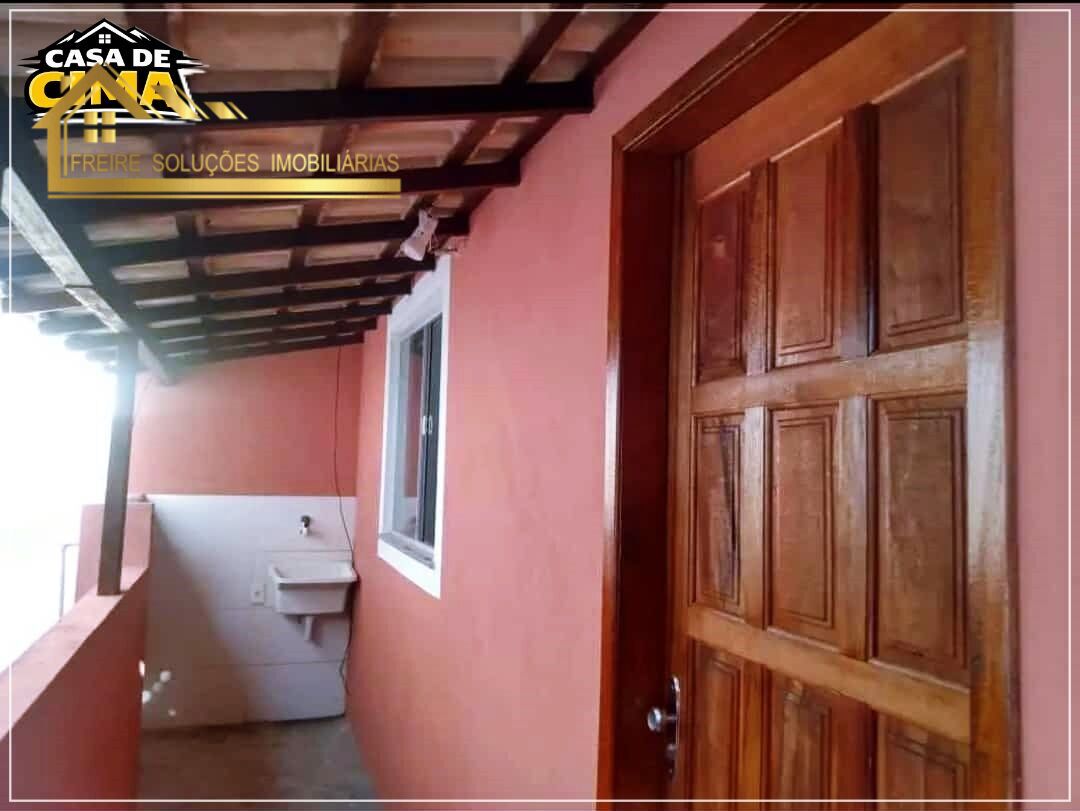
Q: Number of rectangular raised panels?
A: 9